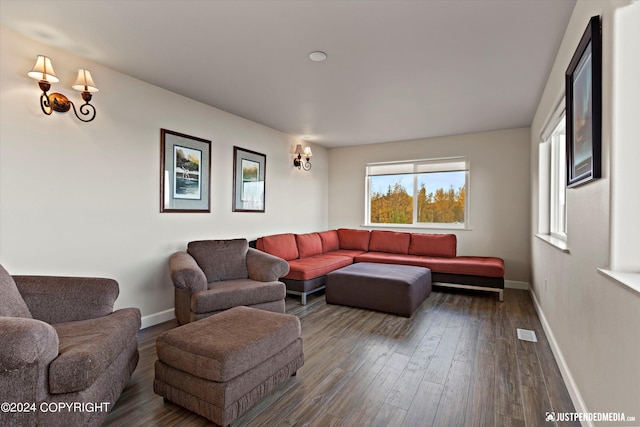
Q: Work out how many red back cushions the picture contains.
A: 6